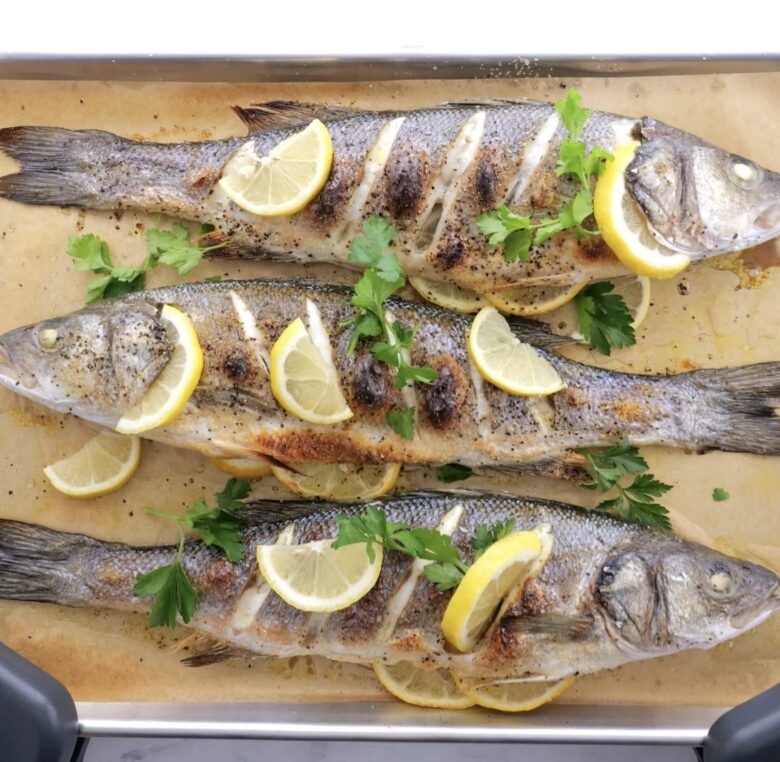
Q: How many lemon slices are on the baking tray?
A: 15